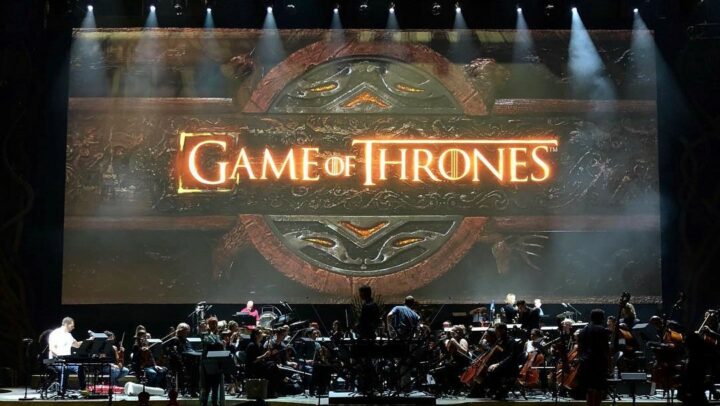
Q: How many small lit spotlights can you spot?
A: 10